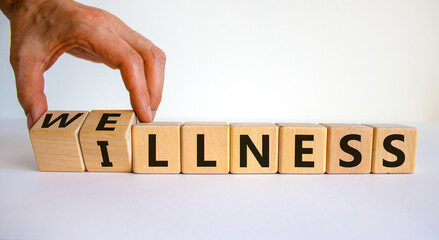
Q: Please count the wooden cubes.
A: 8